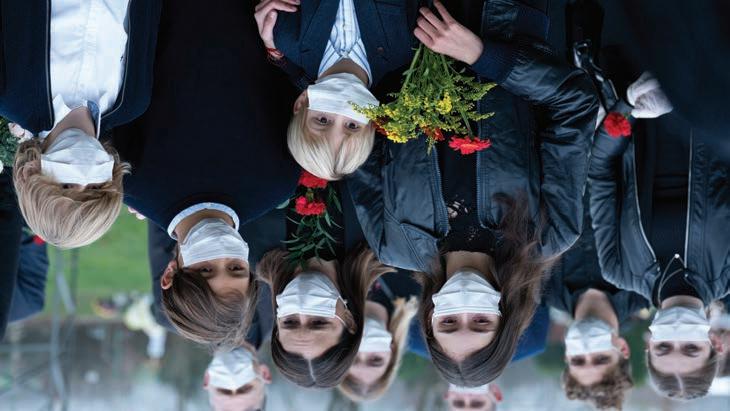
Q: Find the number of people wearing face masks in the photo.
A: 10